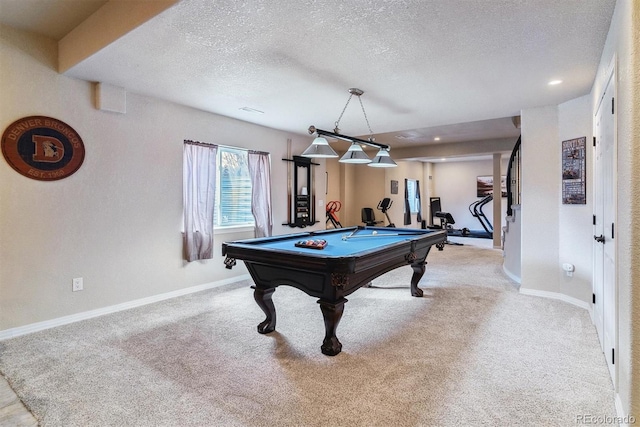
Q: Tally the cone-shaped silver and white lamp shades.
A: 3